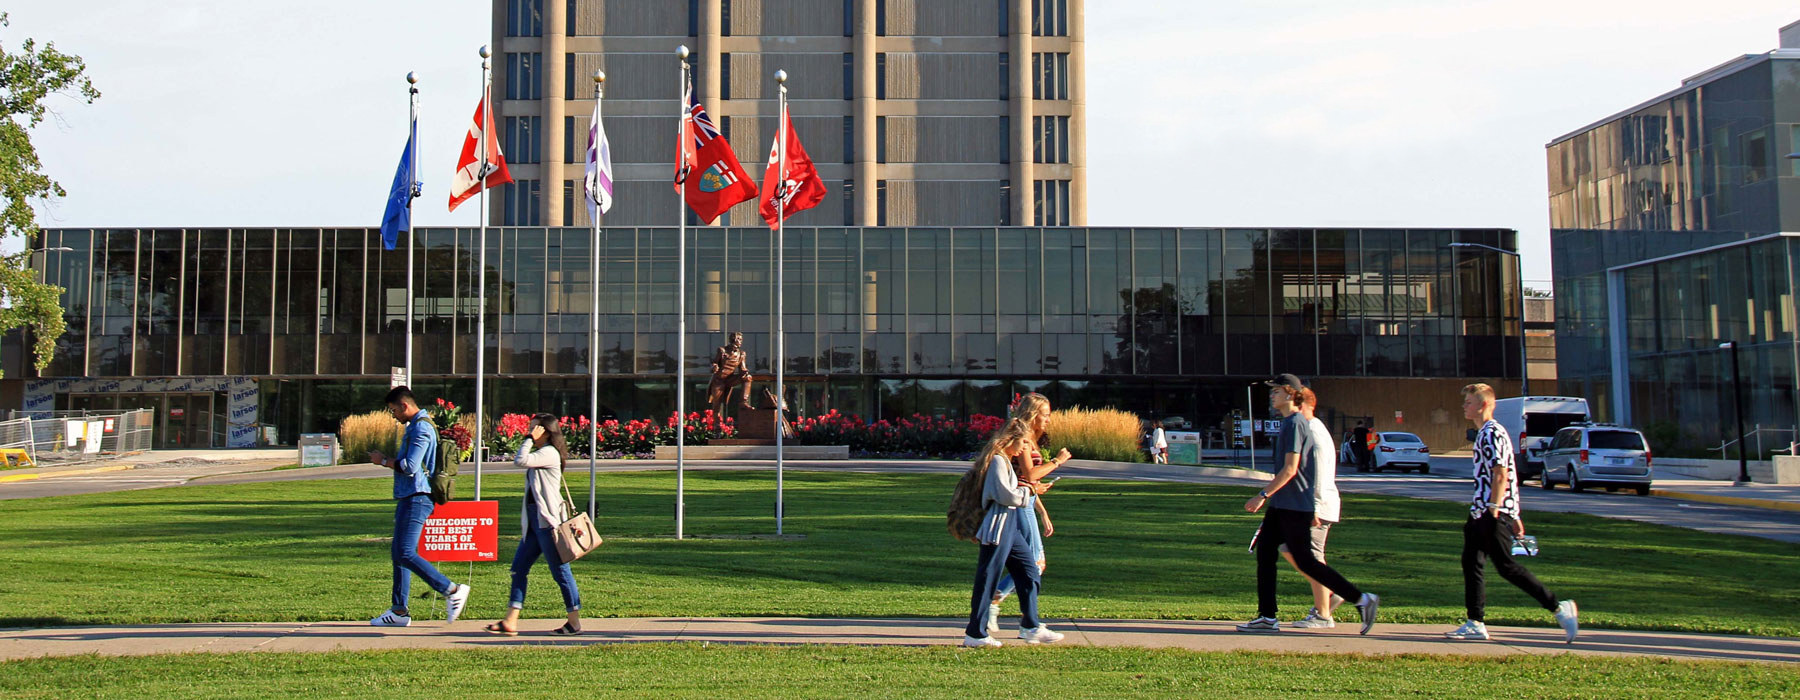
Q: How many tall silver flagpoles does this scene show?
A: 5